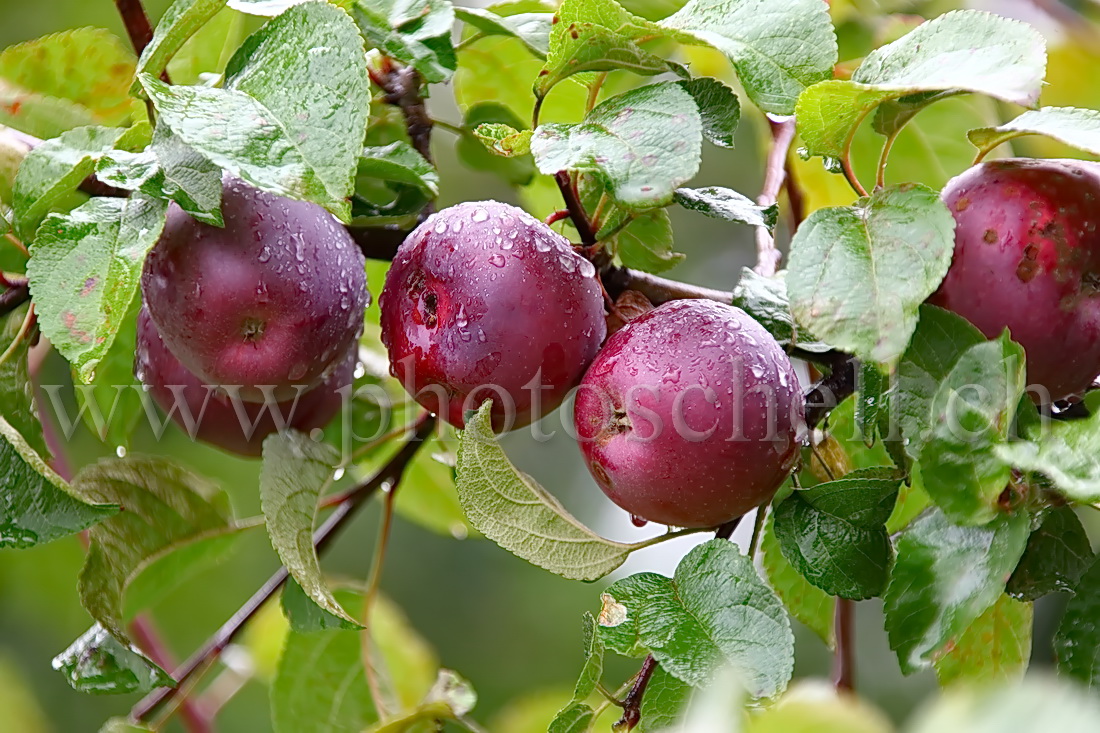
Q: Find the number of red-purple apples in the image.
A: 5